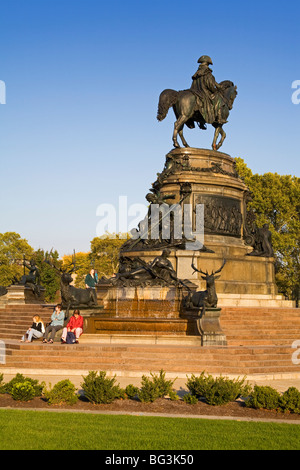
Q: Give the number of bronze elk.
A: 2